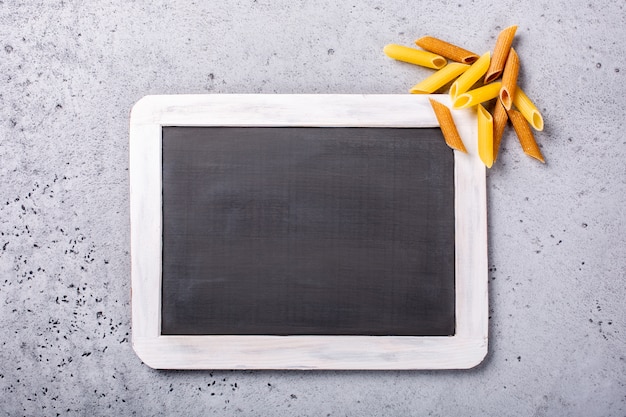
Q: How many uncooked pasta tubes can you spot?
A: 12